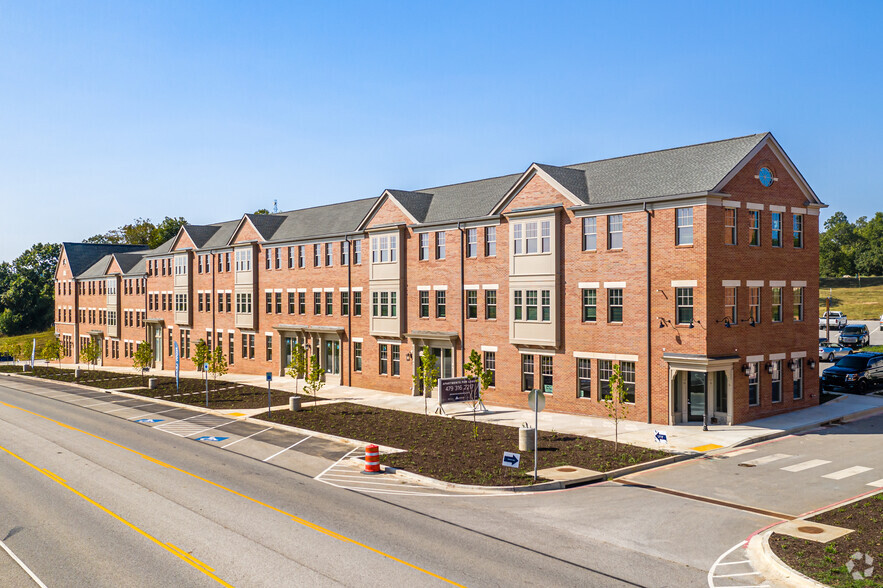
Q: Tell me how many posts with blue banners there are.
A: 2